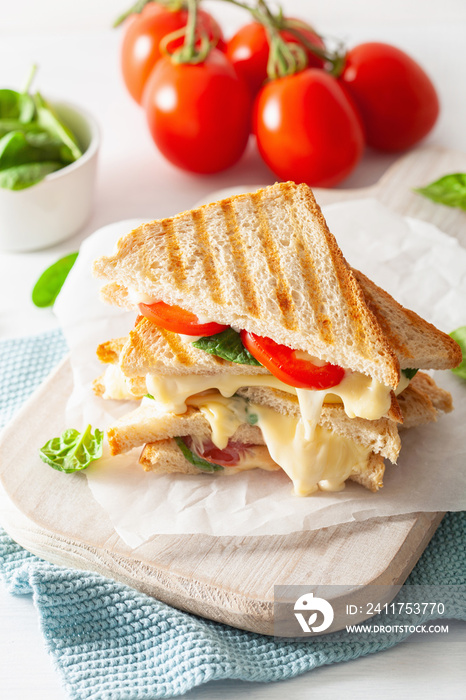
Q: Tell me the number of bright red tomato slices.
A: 2